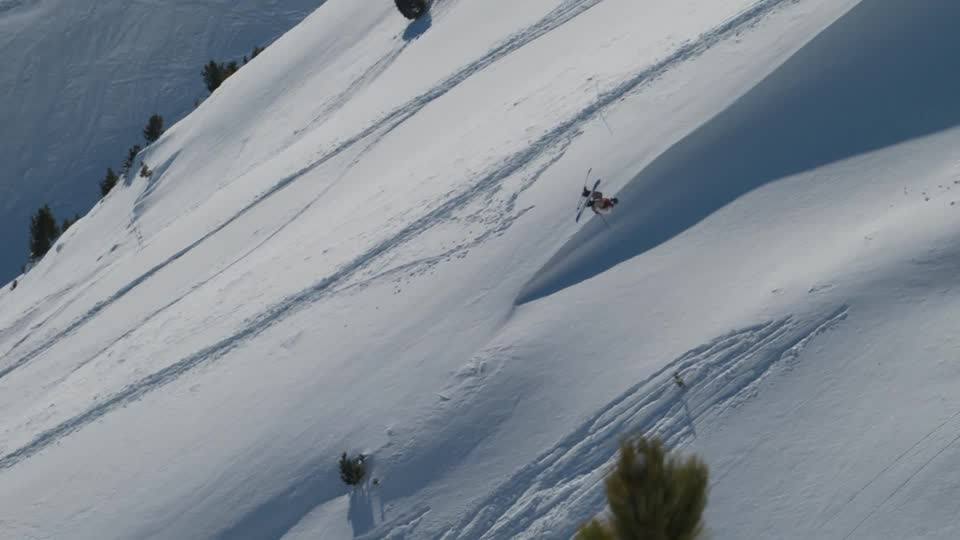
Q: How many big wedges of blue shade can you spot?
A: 2